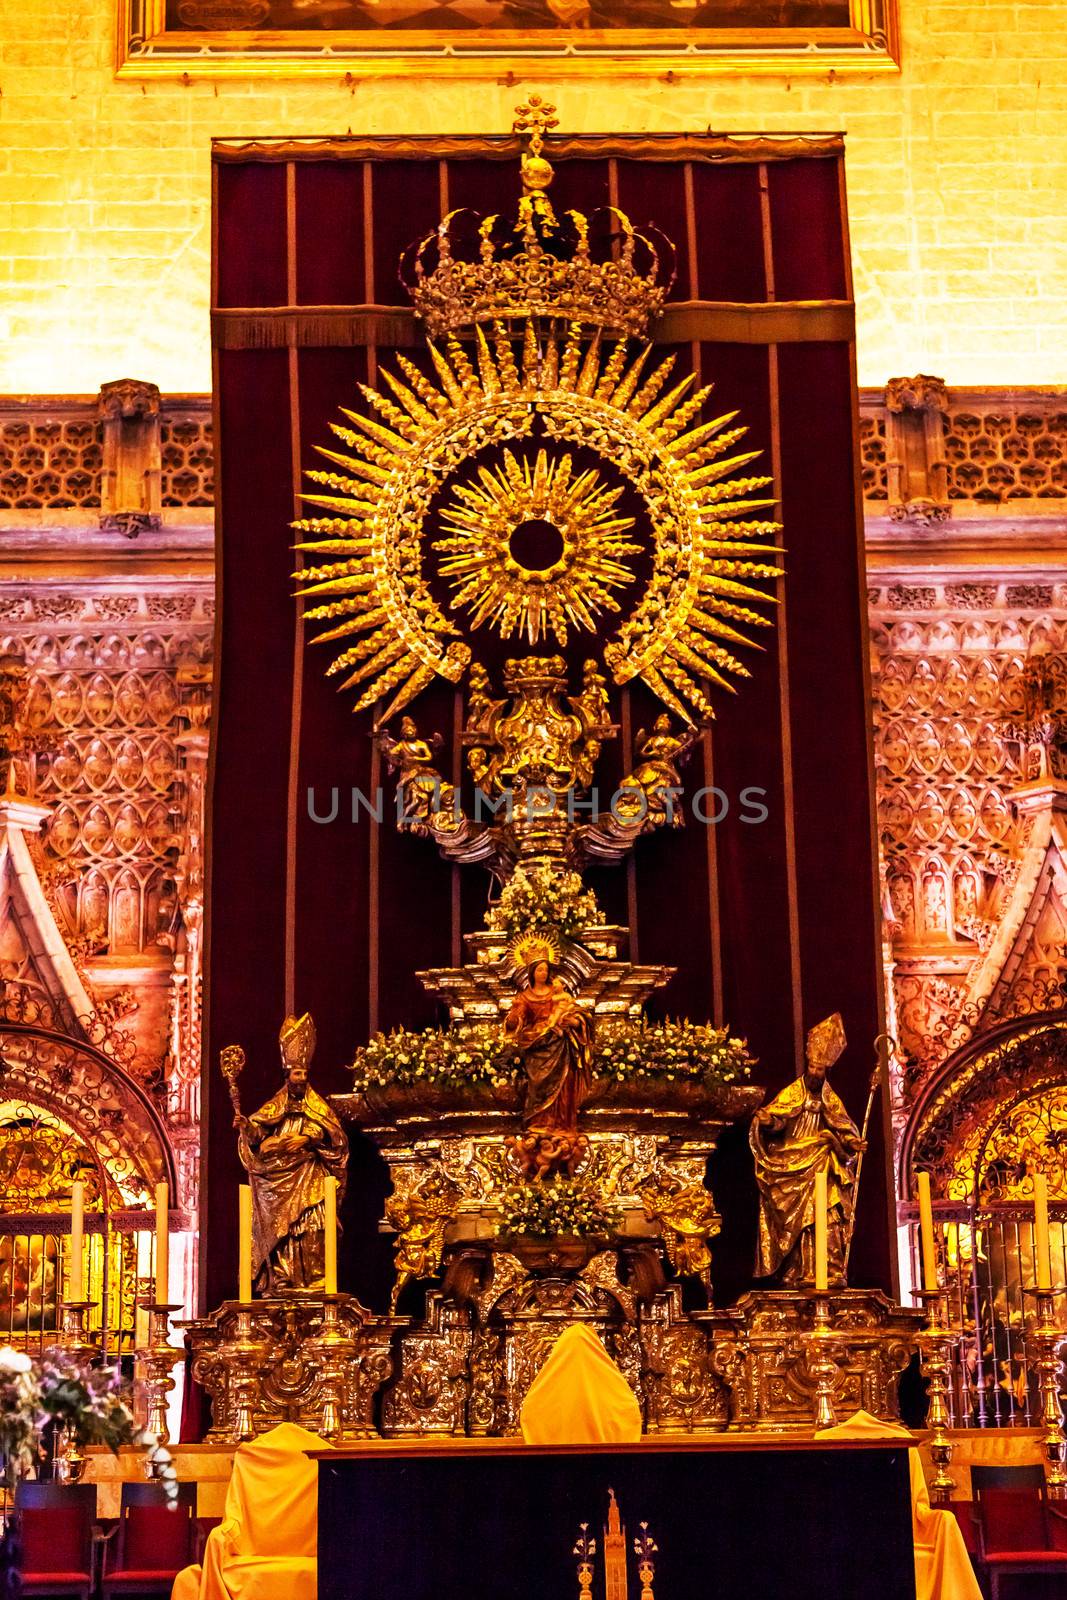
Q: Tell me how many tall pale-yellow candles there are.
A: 7